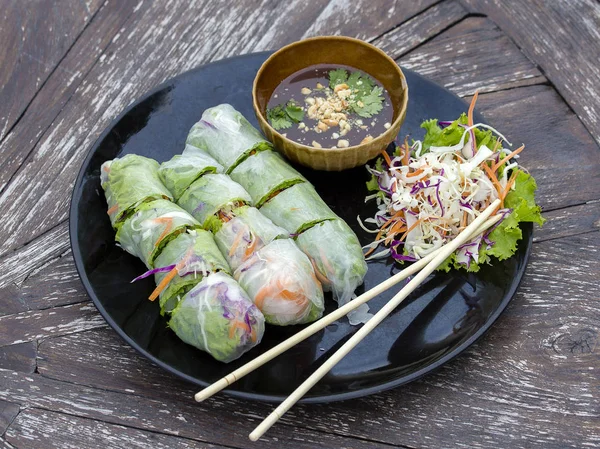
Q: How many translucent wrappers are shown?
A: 12